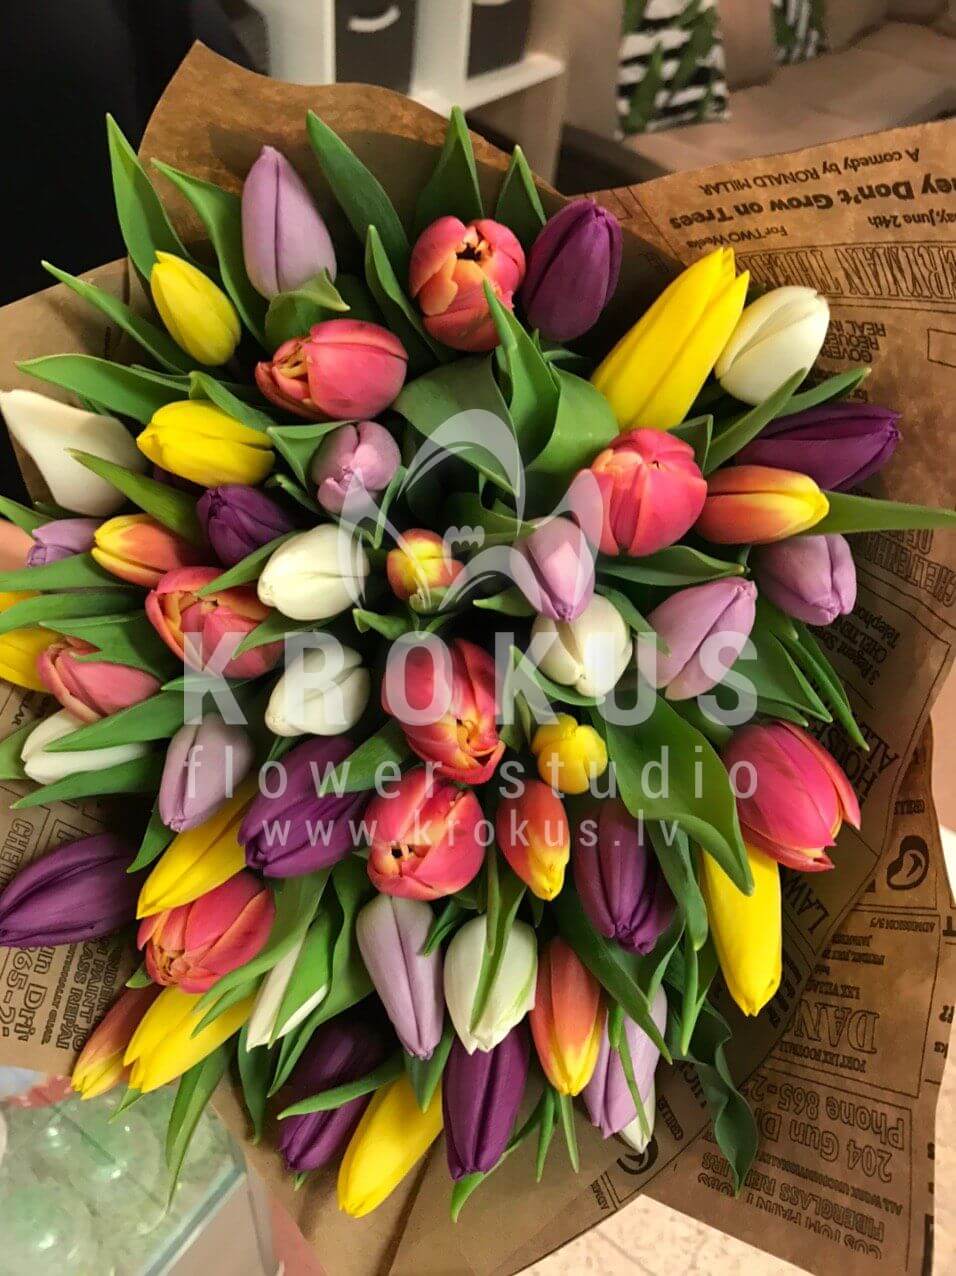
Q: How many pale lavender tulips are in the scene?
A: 9